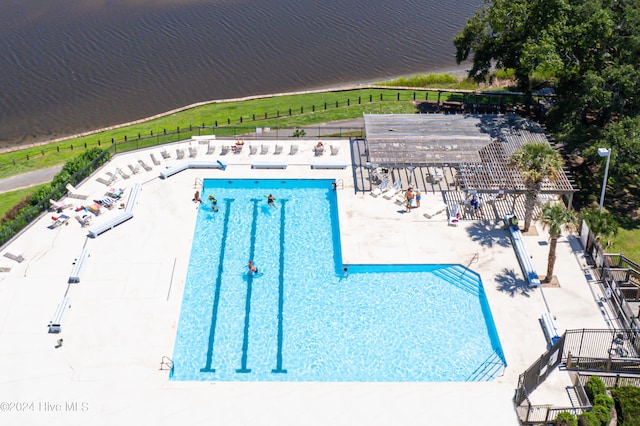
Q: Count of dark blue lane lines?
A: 3